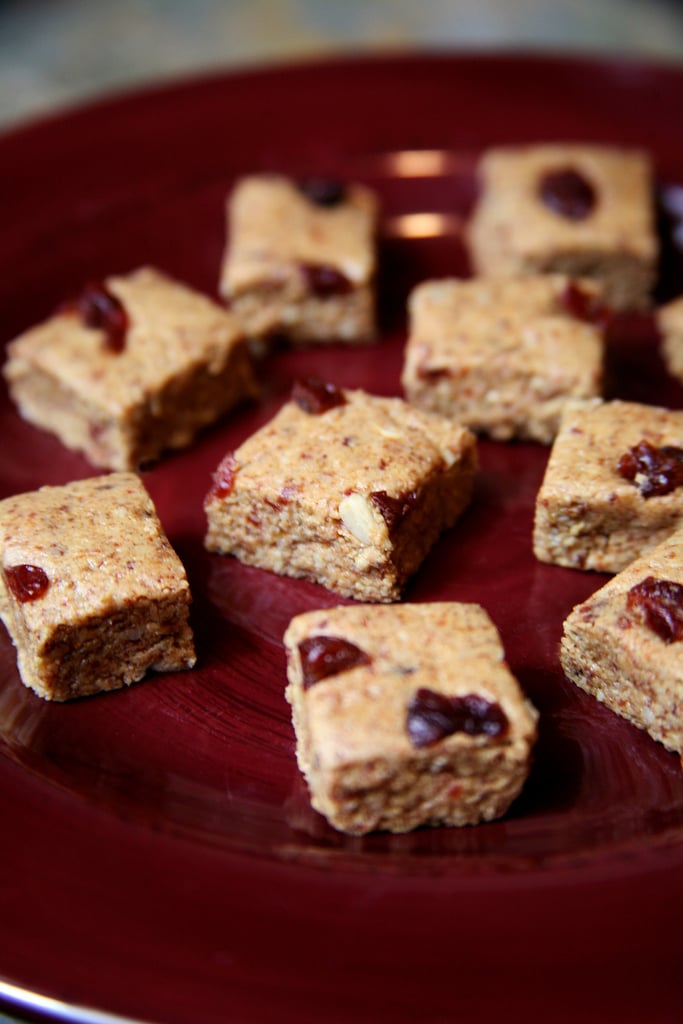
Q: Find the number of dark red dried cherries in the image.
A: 13